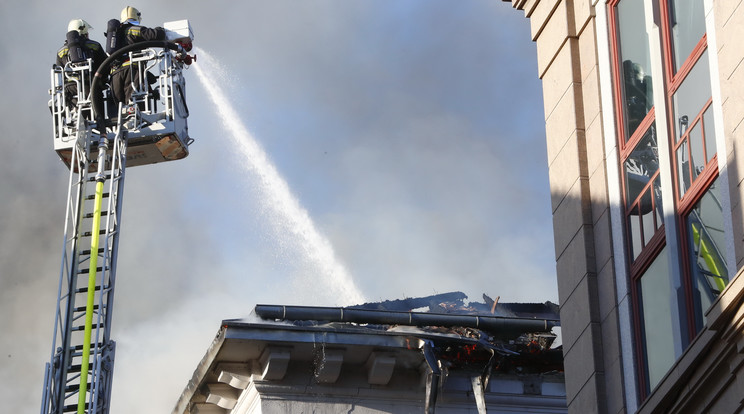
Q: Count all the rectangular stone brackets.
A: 5